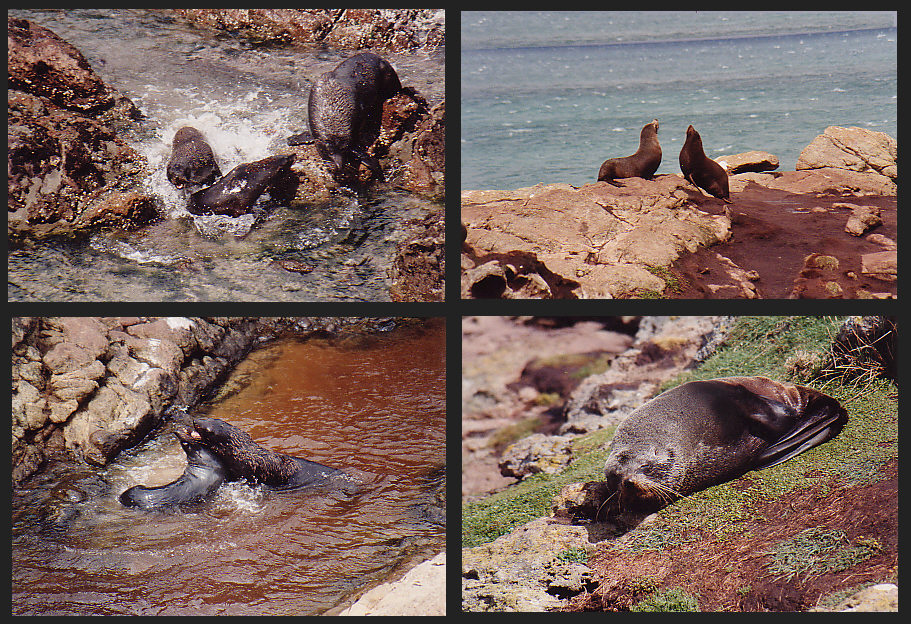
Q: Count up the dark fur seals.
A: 8